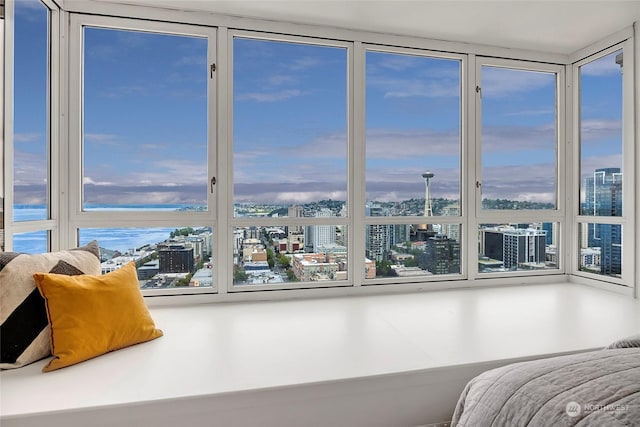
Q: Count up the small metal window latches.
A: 4